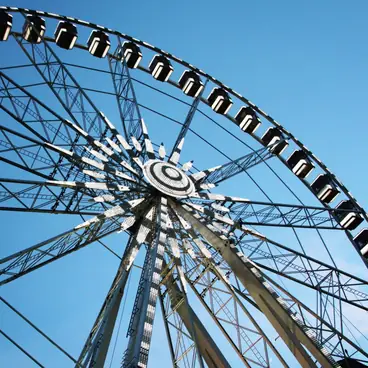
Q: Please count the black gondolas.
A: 14